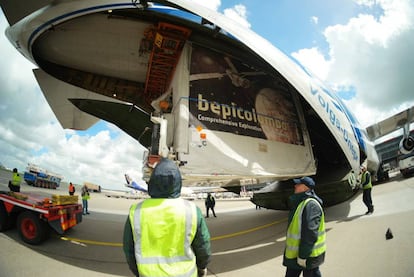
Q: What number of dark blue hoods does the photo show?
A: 1